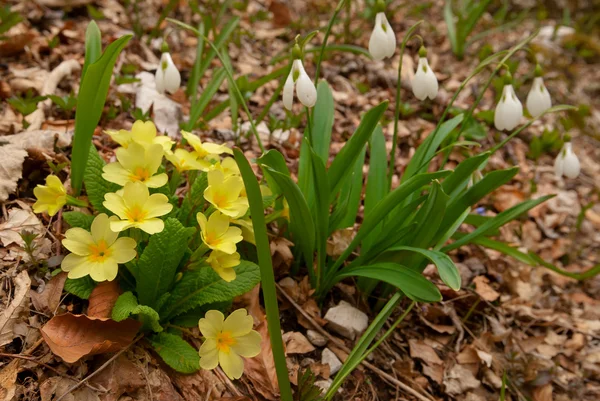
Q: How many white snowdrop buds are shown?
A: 7